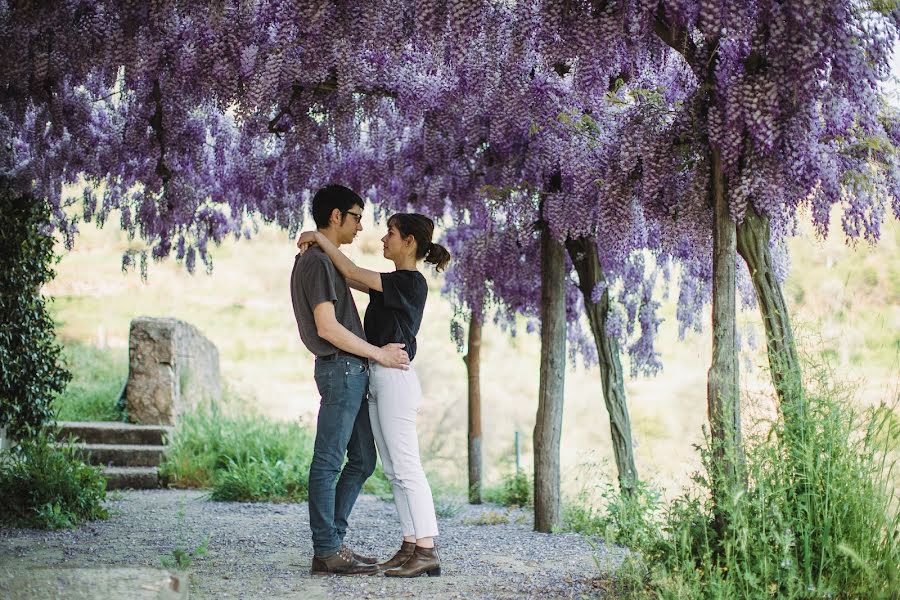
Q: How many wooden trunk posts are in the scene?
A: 5